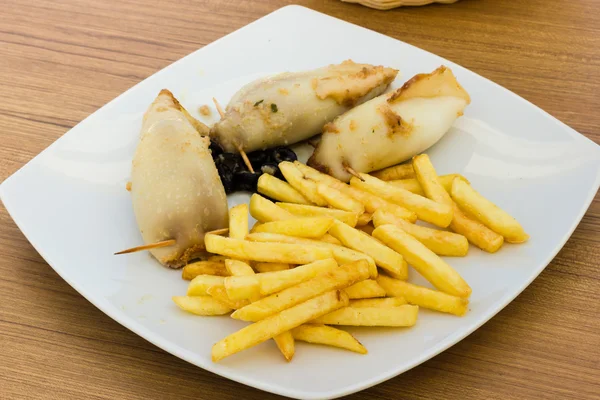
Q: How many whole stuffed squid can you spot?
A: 3